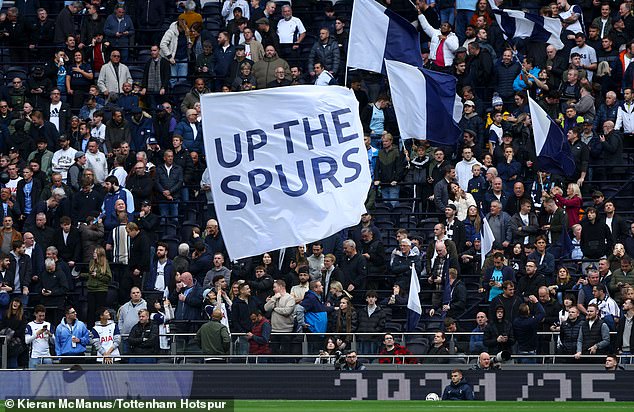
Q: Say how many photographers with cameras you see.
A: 2